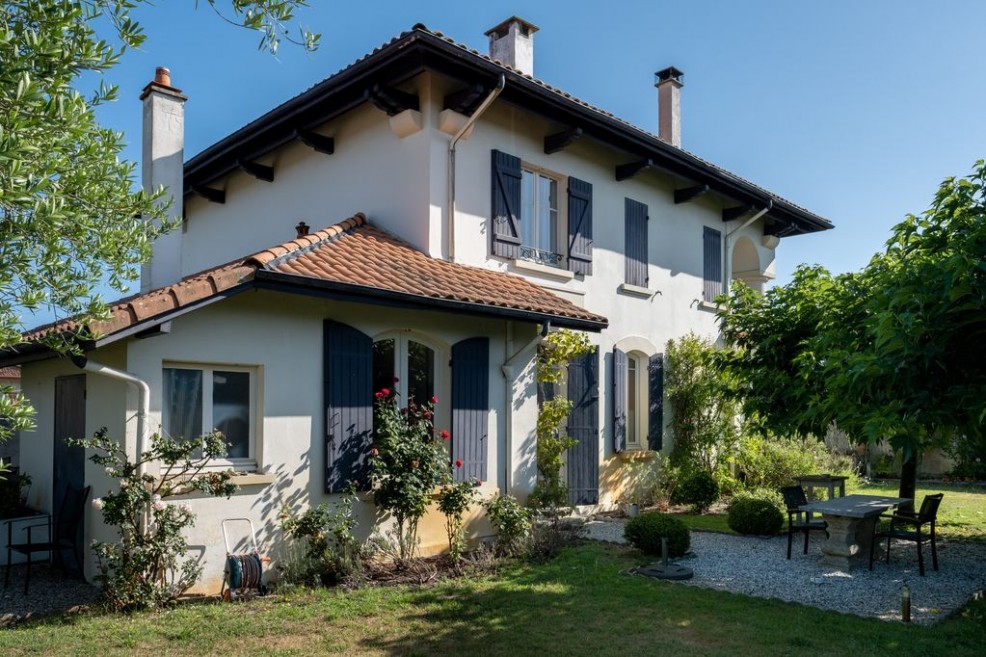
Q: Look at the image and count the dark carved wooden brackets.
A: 10